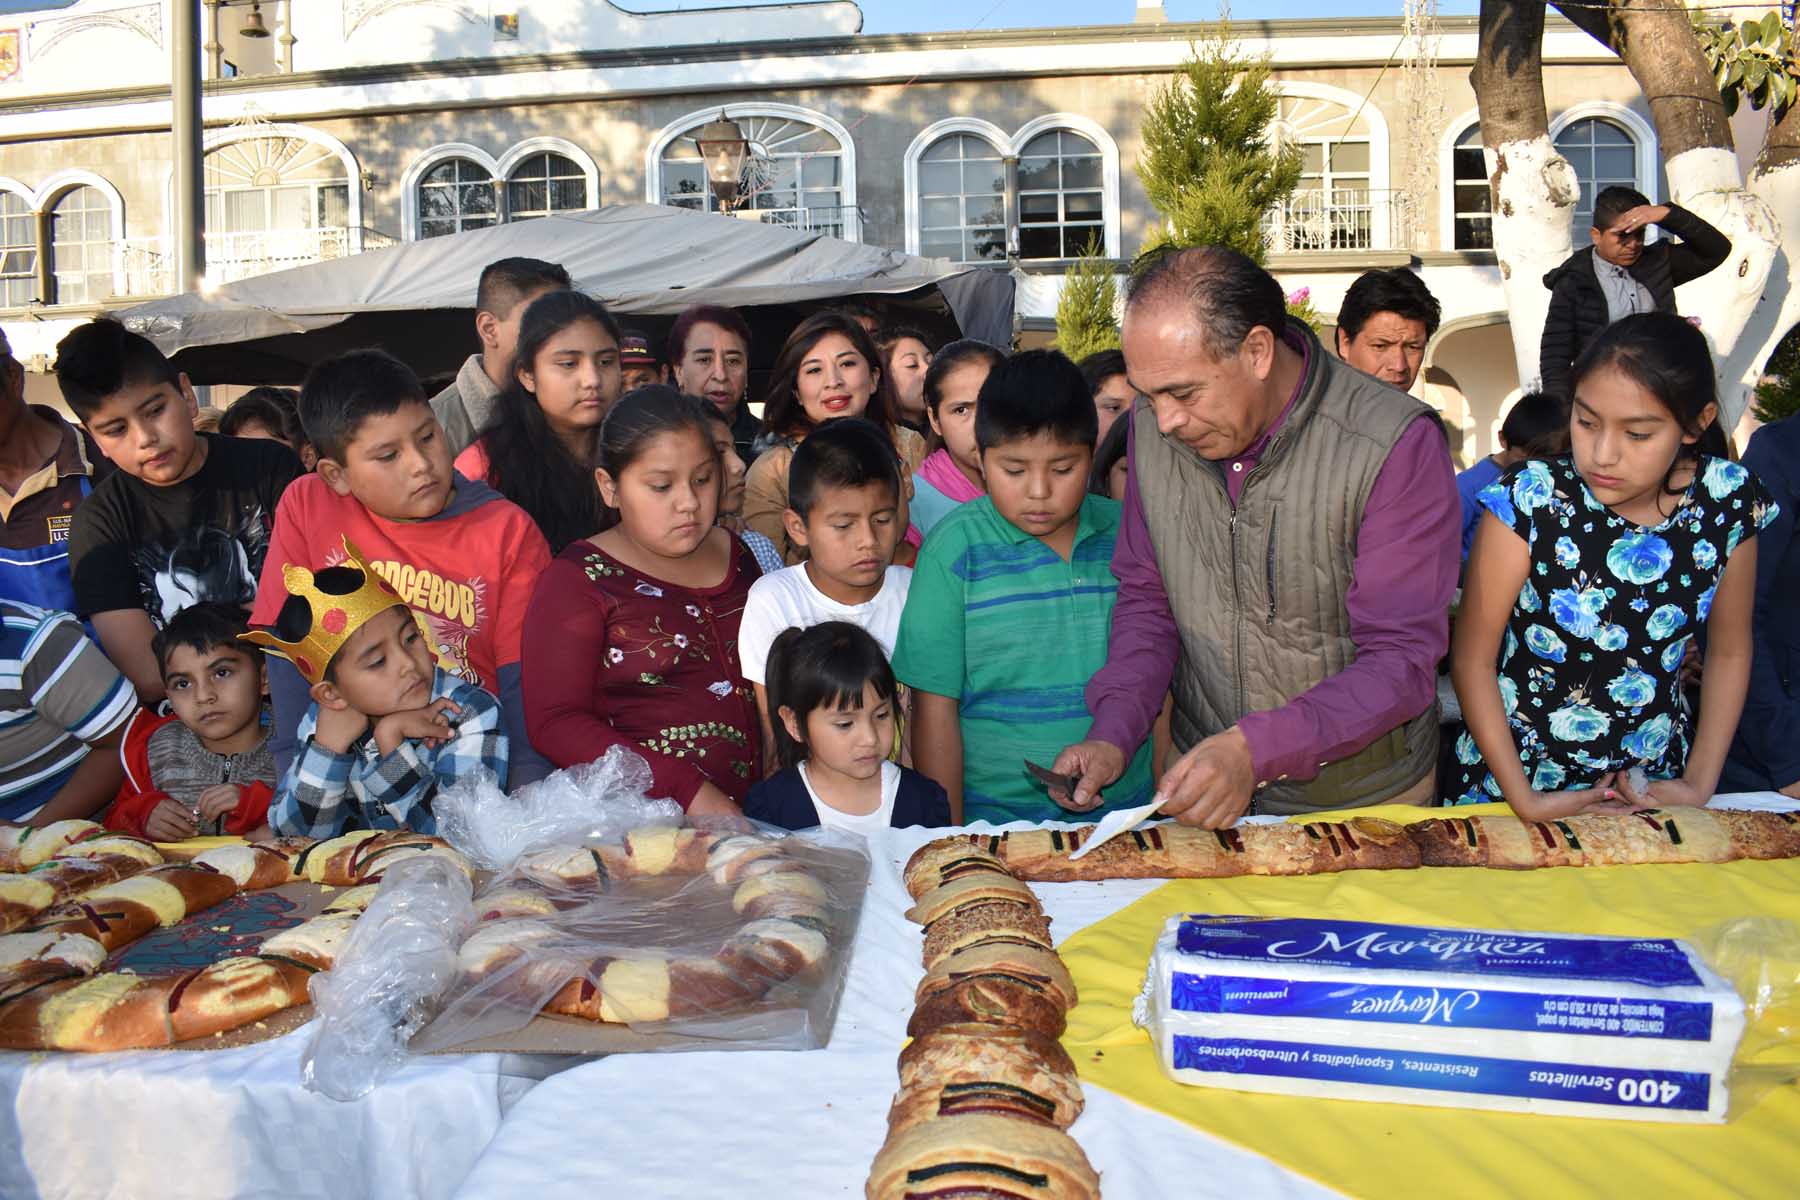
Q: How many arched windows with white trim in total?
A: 11